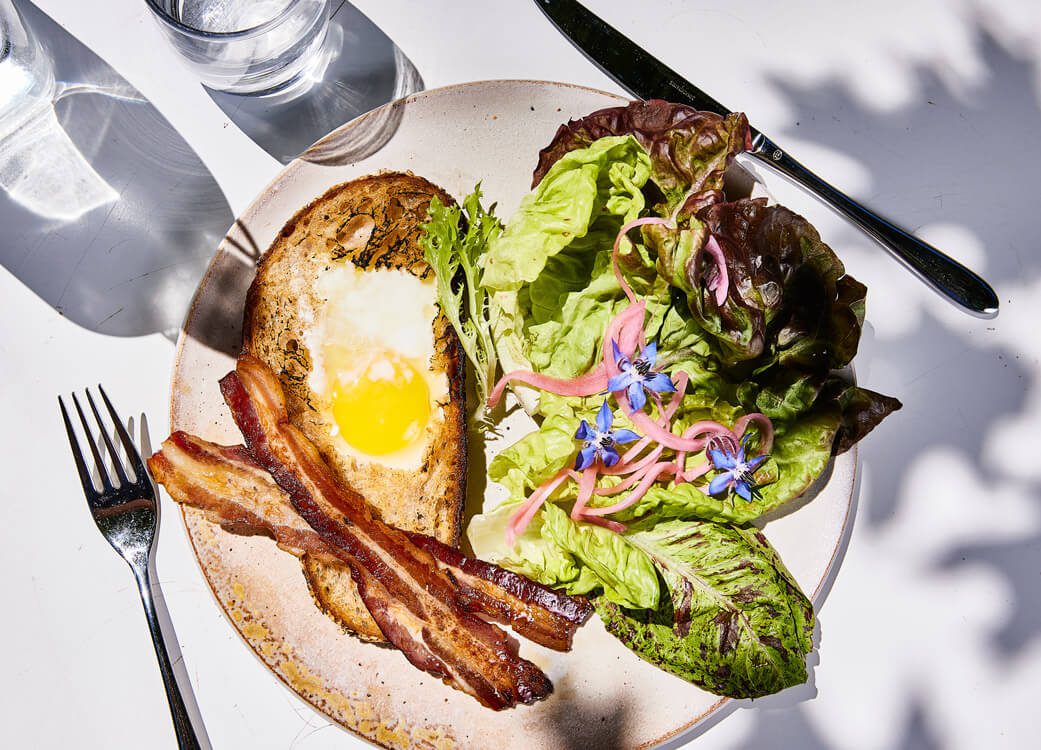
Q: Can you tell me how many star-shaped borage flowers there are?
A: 3